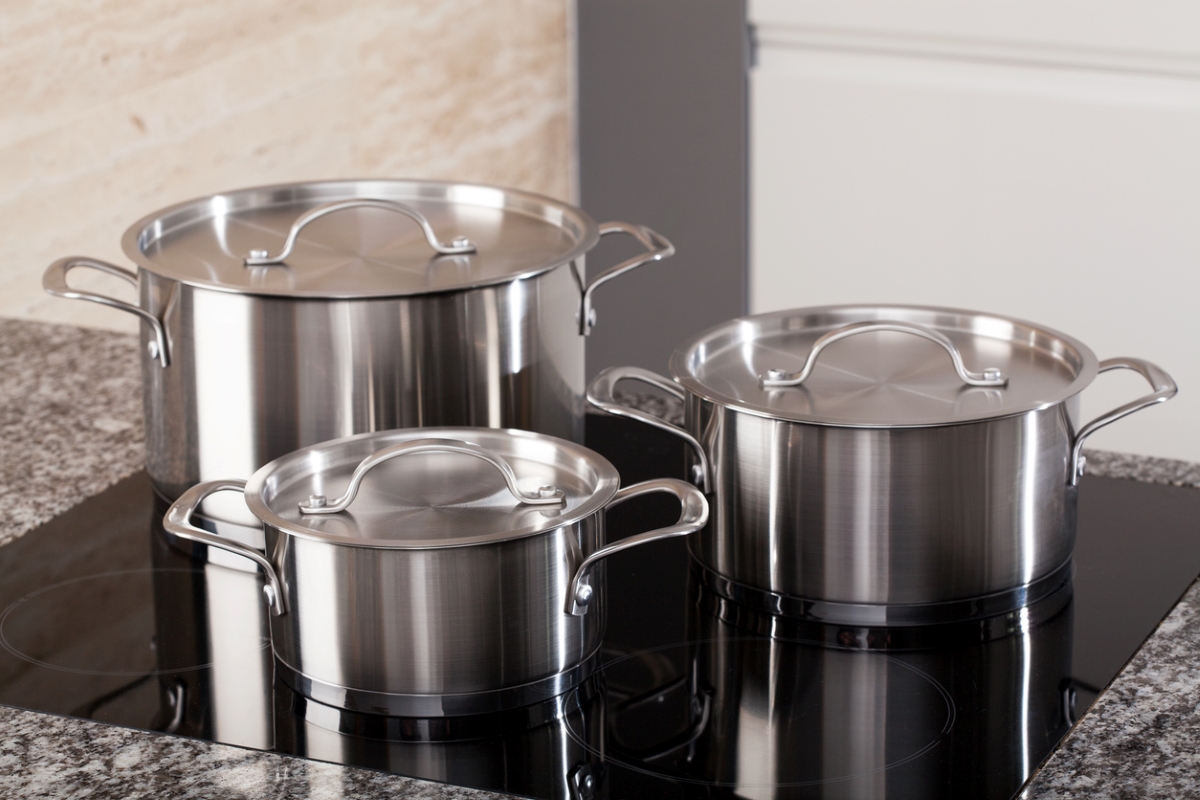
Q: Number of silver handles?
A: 9